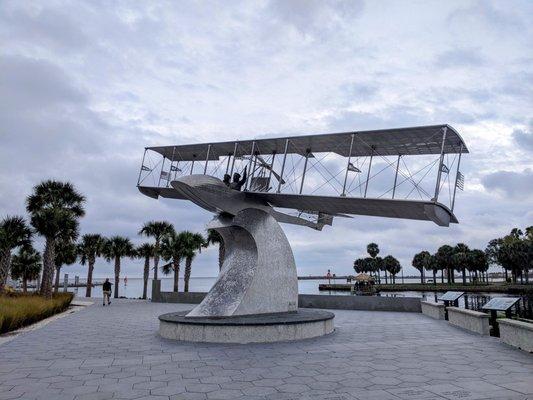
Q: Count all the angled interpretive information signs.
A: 2